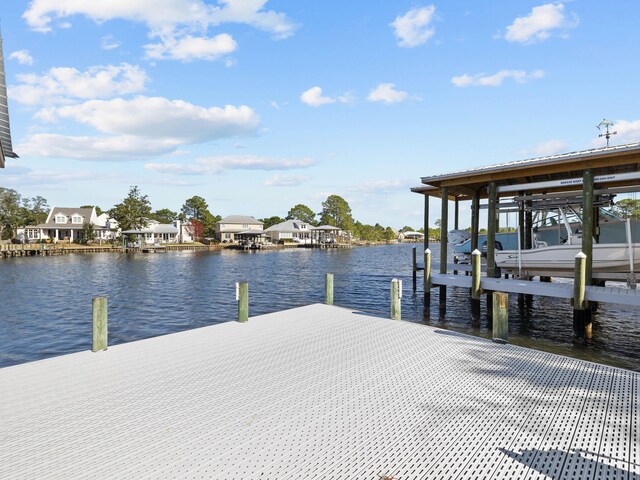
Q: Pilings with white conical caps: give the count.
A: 3